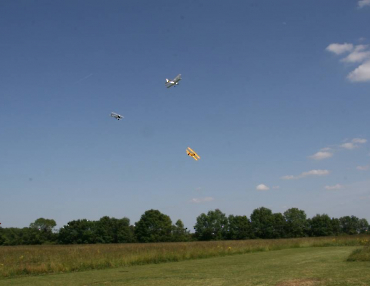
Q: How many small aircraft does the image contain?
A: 3